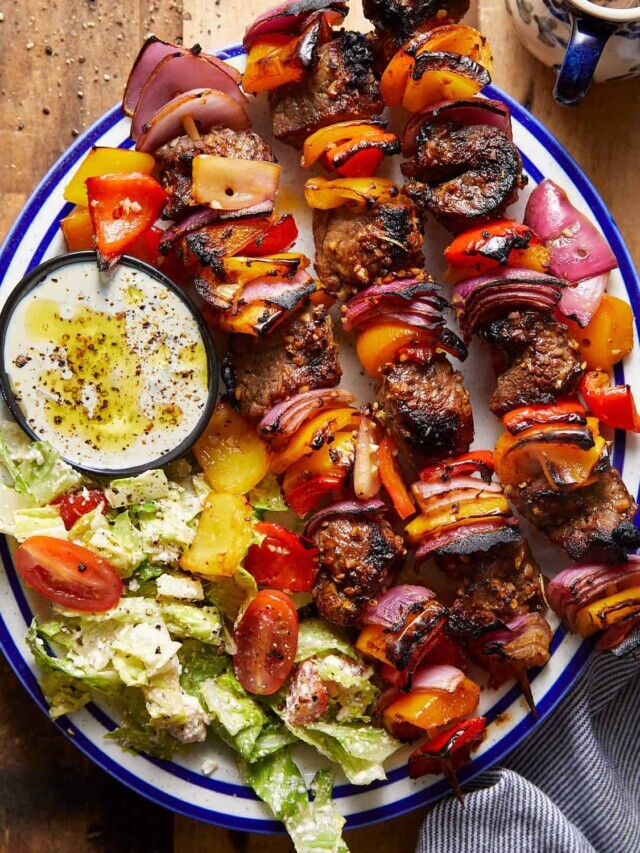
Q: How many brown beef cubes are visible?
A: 11